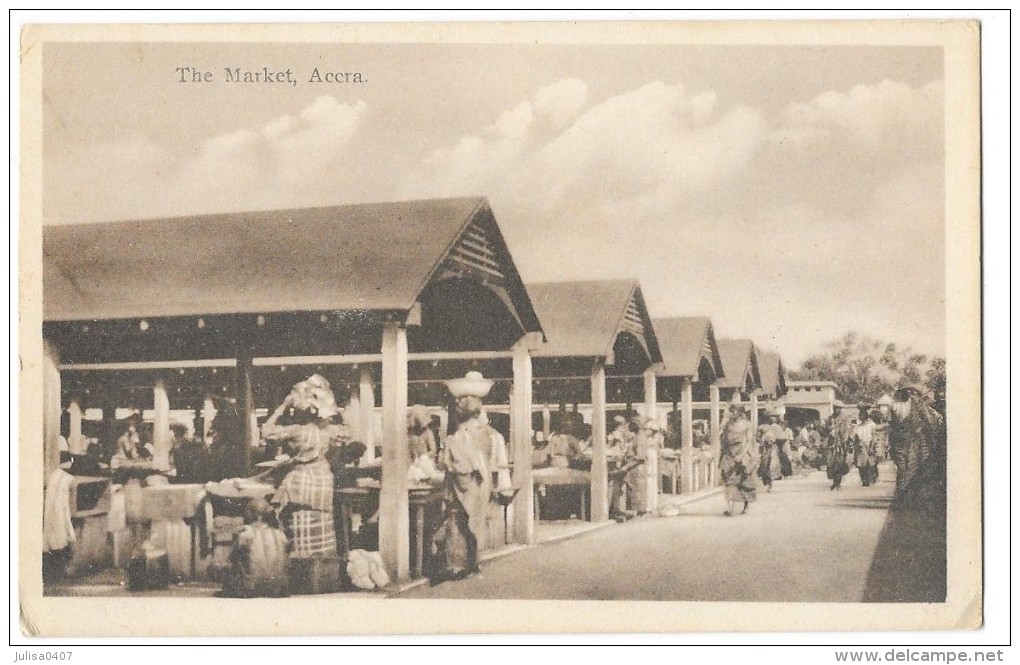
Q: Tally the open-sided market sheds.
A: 5